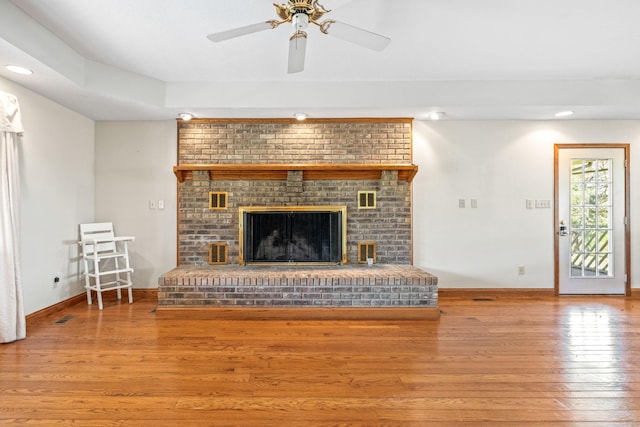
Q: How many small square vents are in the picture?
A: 4